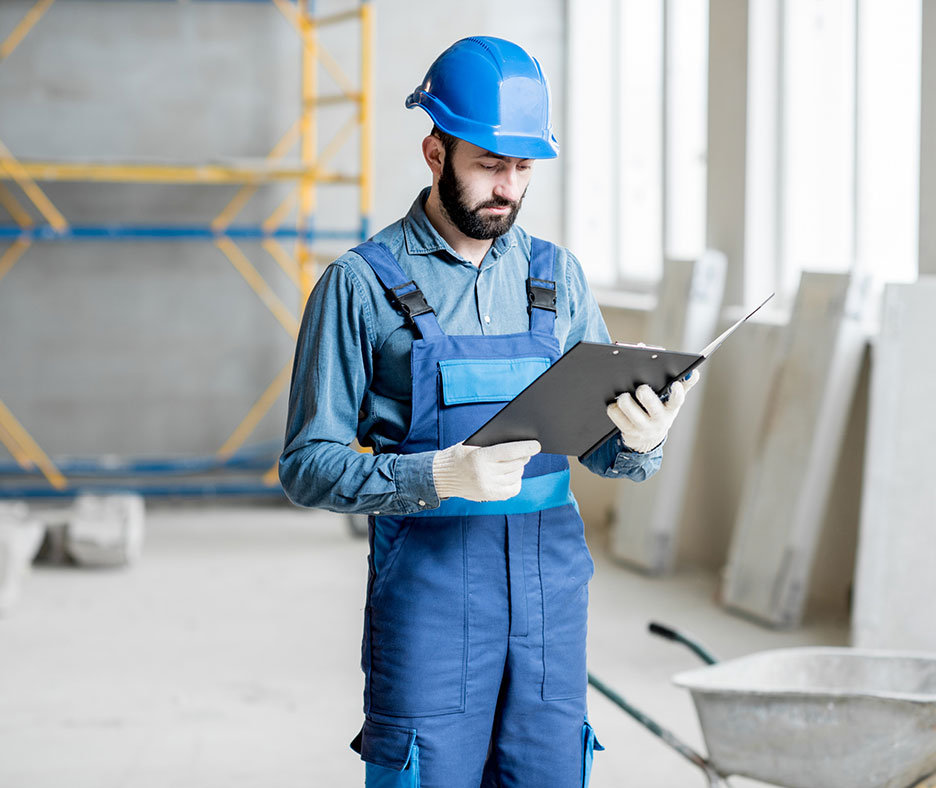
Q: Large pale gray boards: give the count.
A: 3